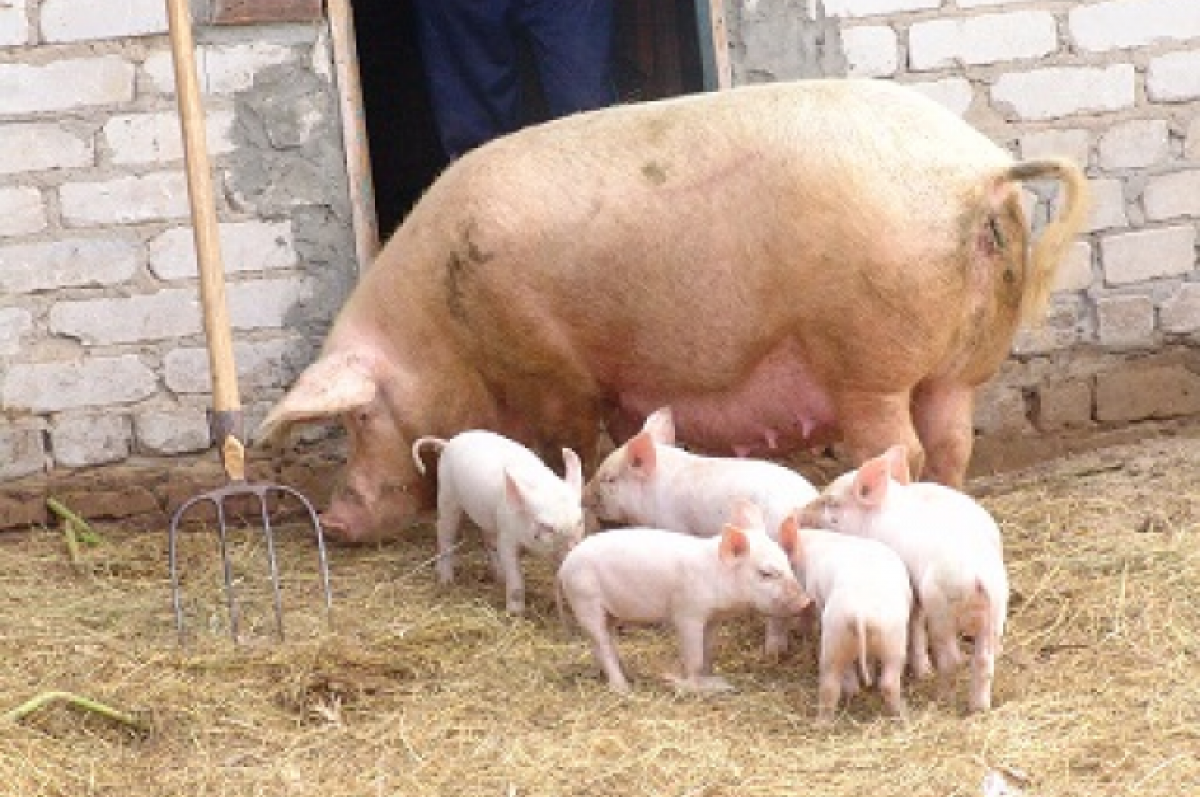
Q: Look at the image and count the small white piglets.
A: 5